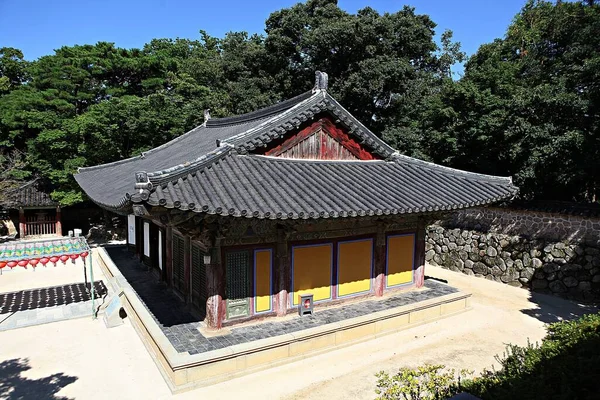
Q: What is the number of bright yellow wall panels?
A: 4